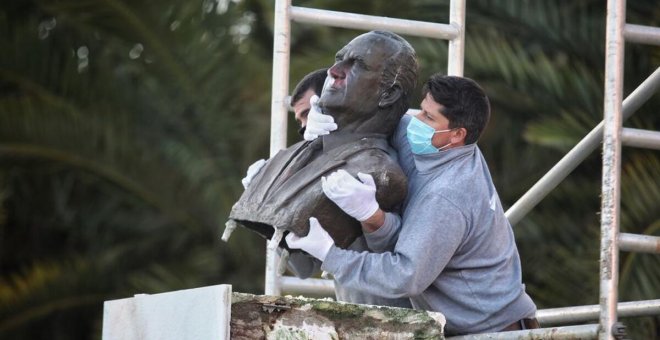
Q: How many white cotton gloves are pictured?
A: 4